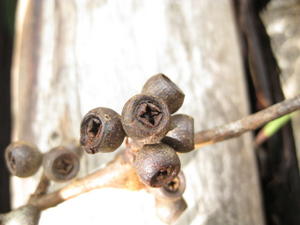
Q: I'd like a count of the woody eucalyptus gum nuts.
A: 9